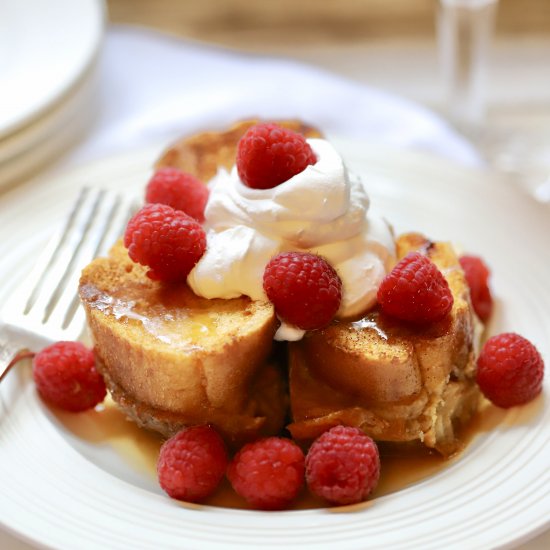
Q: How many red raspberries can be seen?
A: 11